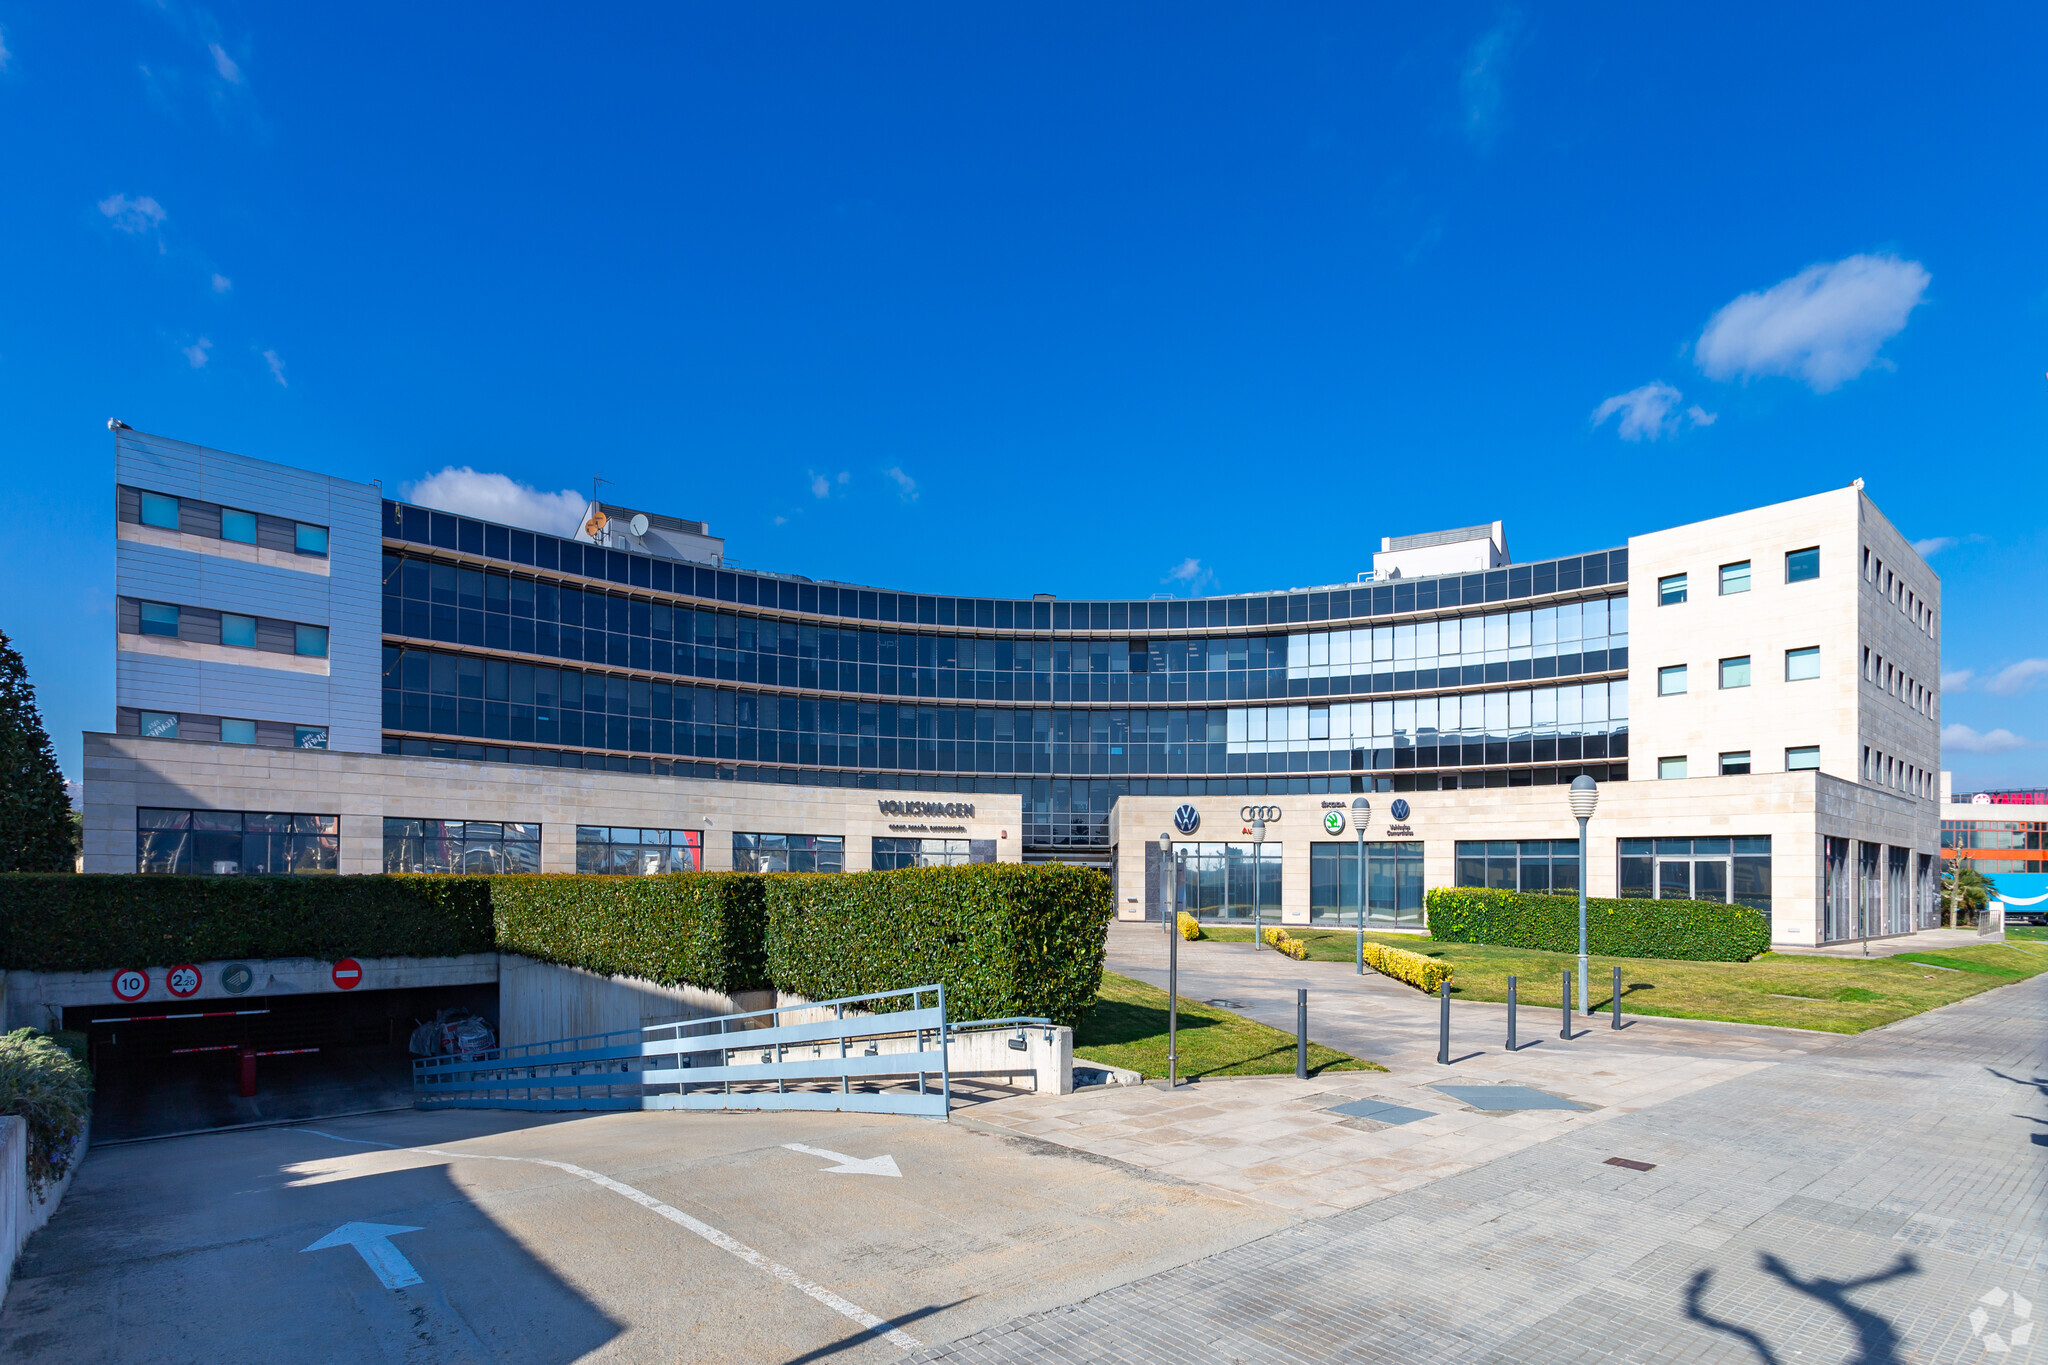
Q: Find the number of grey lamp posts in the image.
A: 4